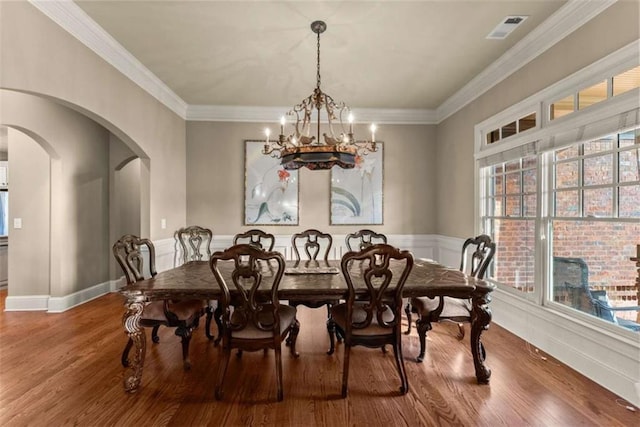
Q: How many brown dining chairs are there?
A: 8